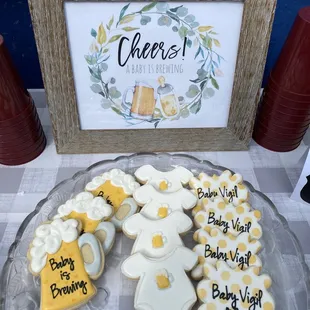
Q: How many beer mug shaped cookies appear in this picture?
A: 3